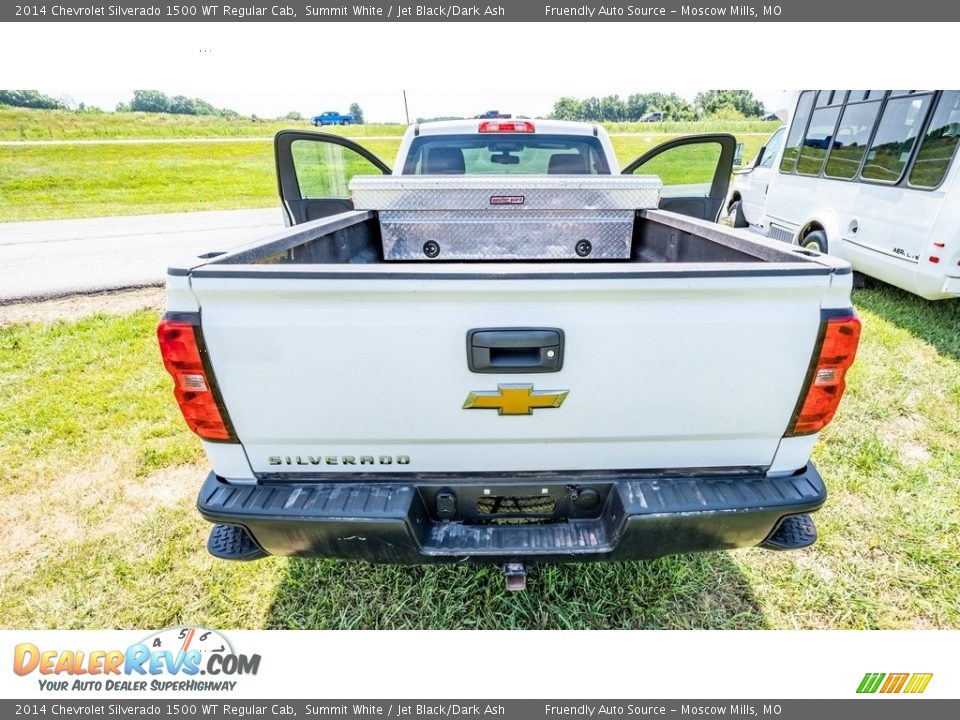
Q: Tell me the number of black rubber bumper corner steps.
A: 2